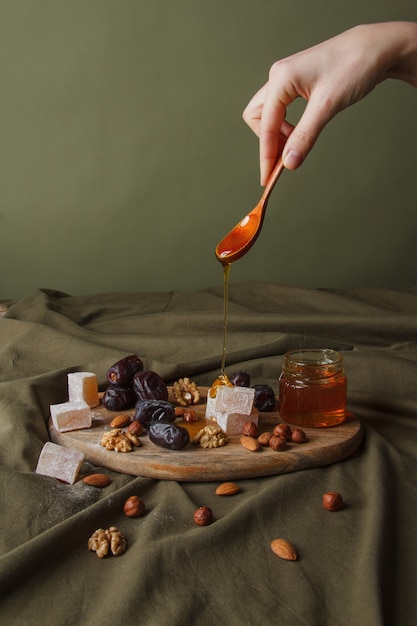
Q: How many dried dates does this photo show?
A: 7